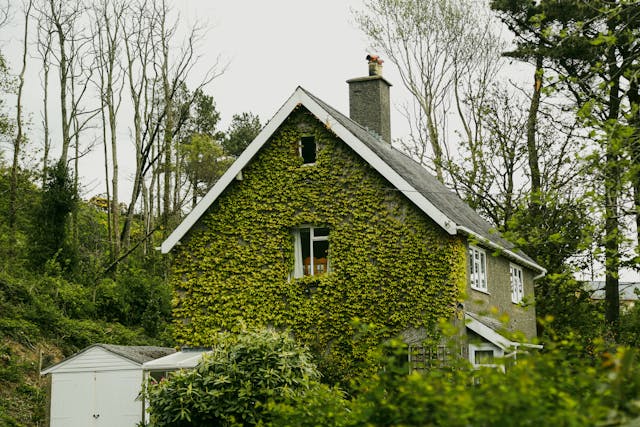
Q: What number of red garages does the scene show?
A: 0